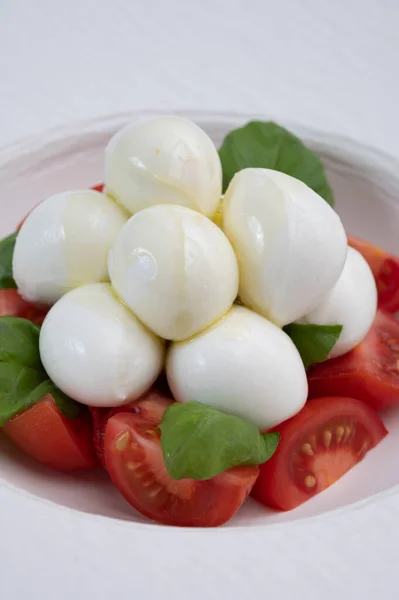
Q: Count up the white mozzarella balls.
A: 7